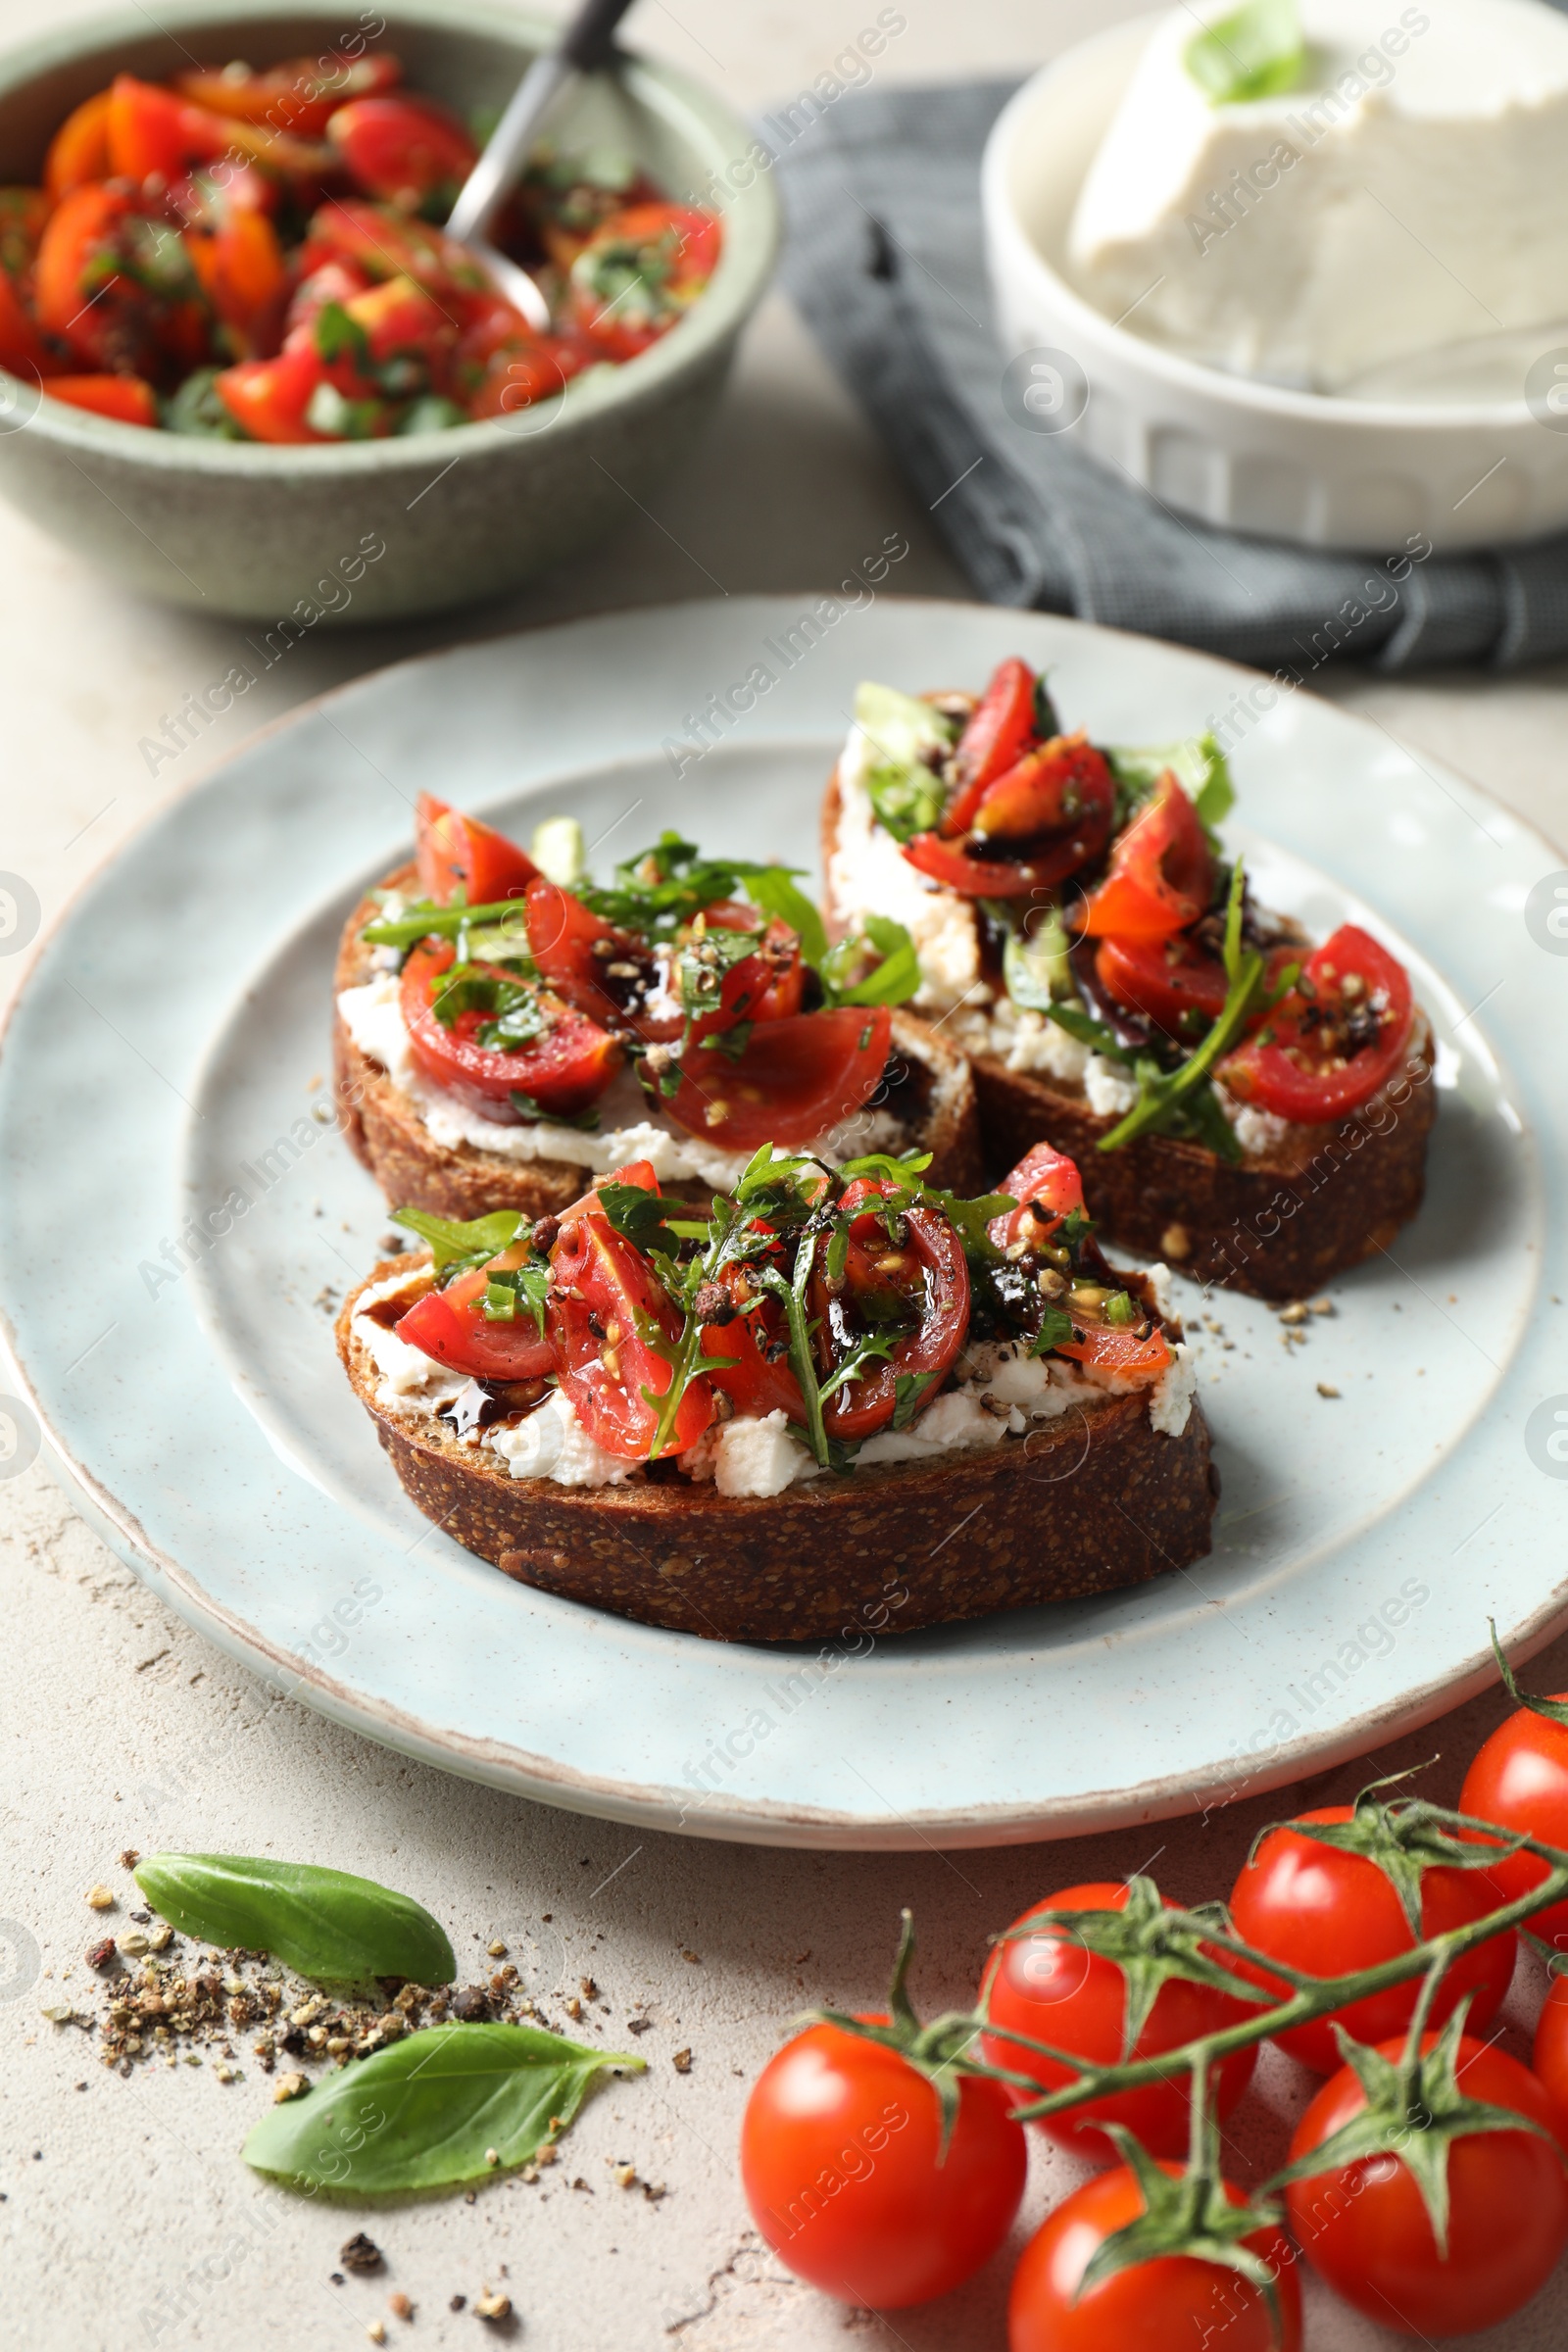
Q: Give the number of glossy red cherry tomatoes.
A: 7